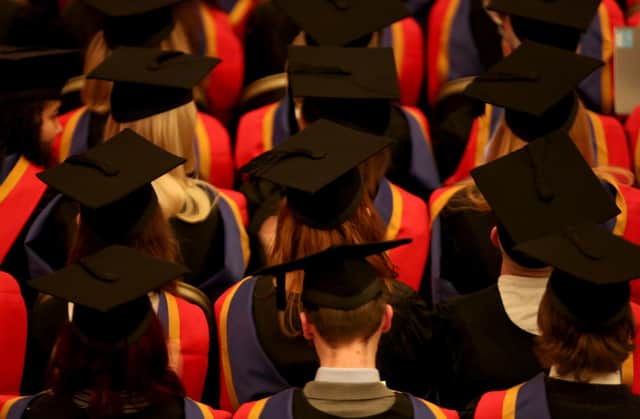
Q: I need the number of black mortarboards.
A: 13